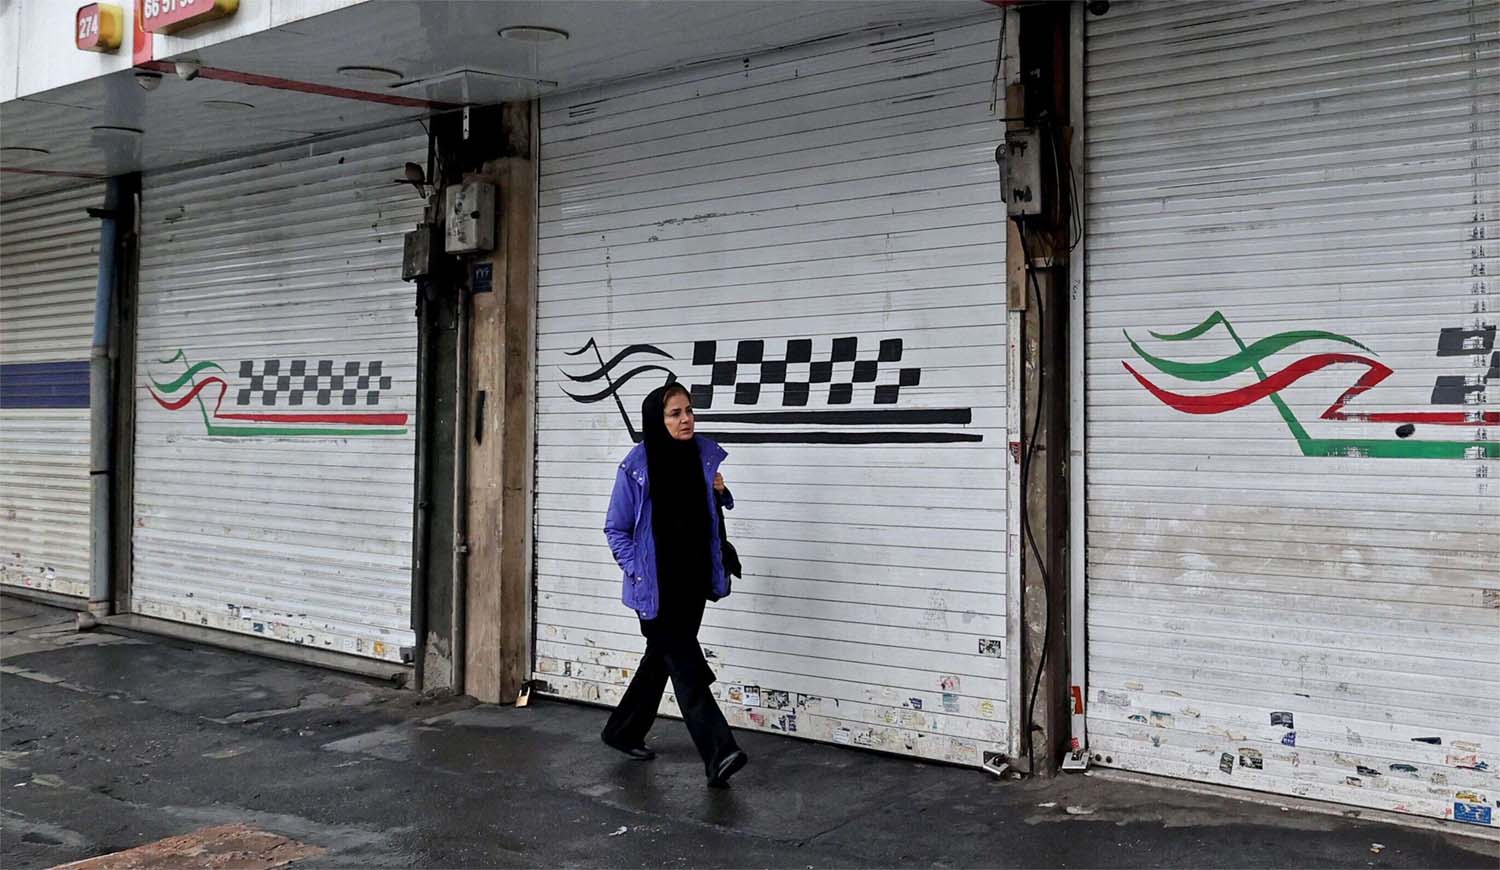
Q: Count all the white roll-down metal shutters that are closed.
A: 4